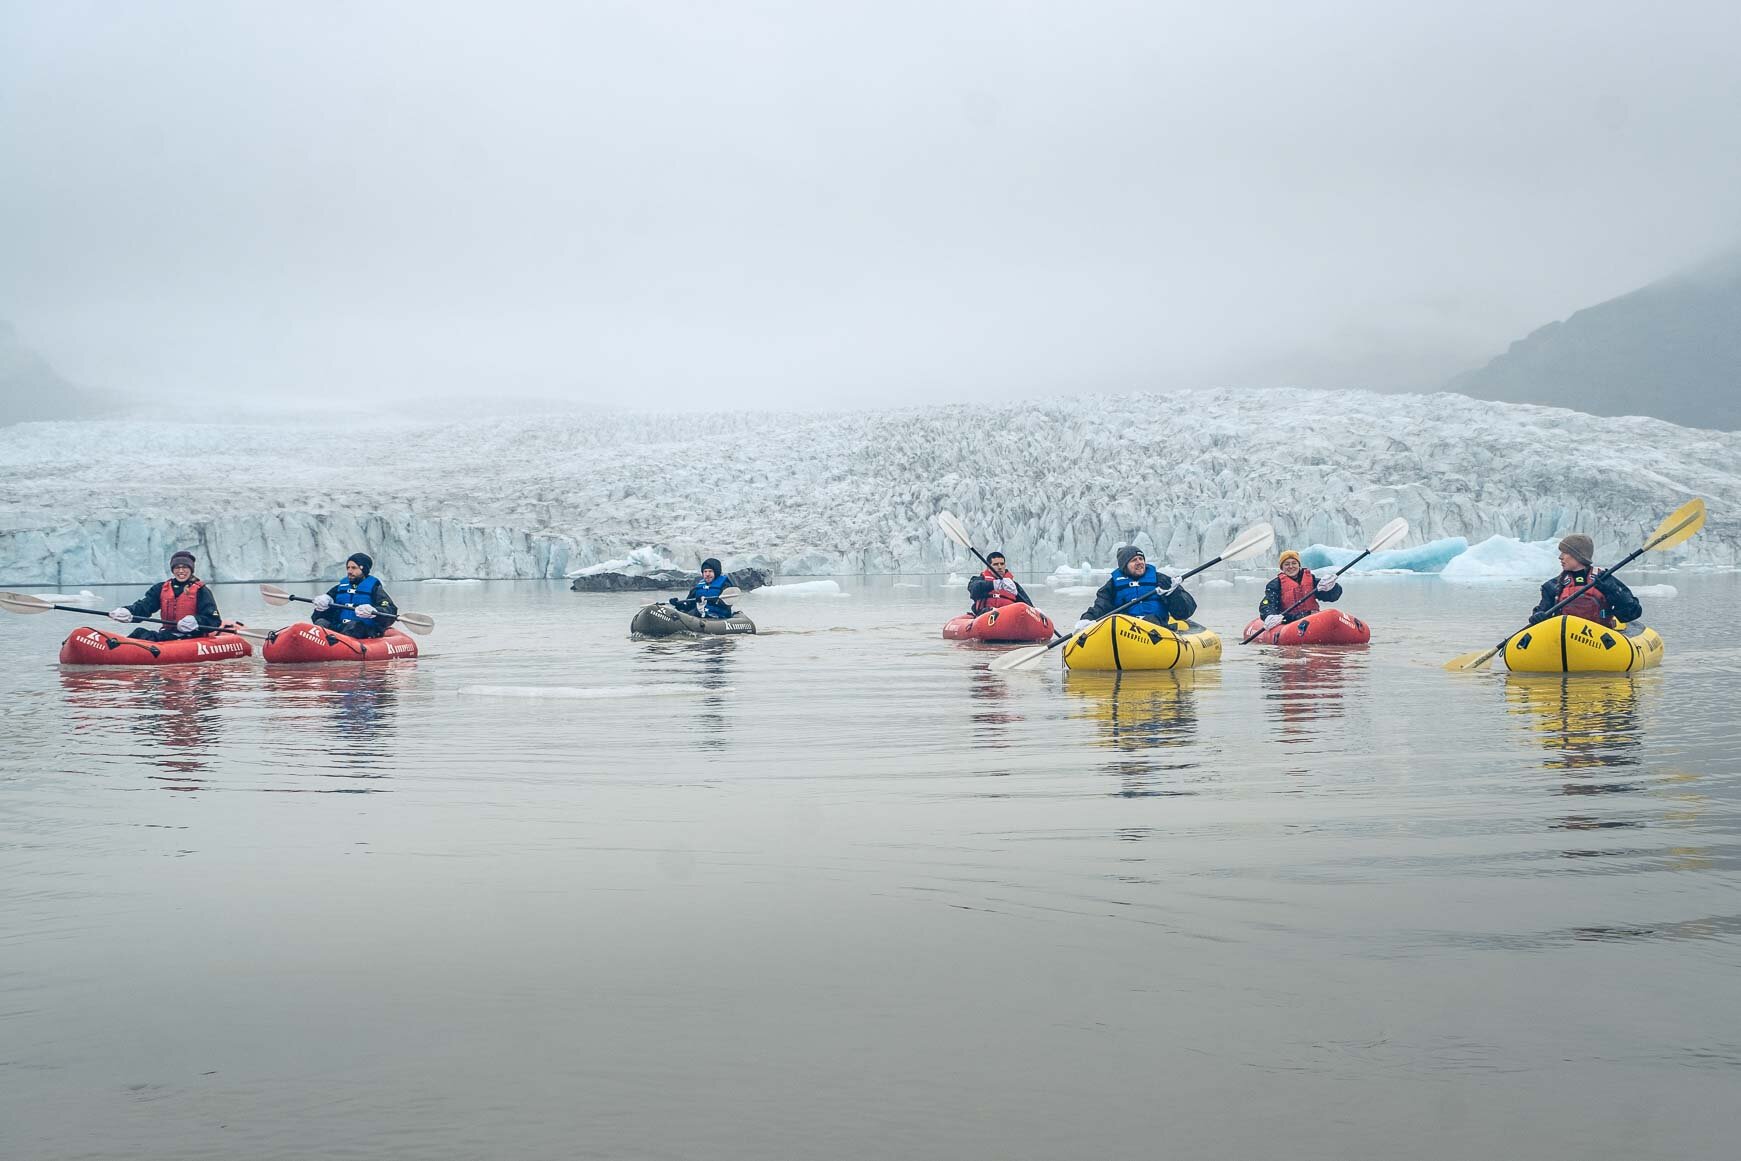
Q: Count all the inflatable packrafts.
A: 7